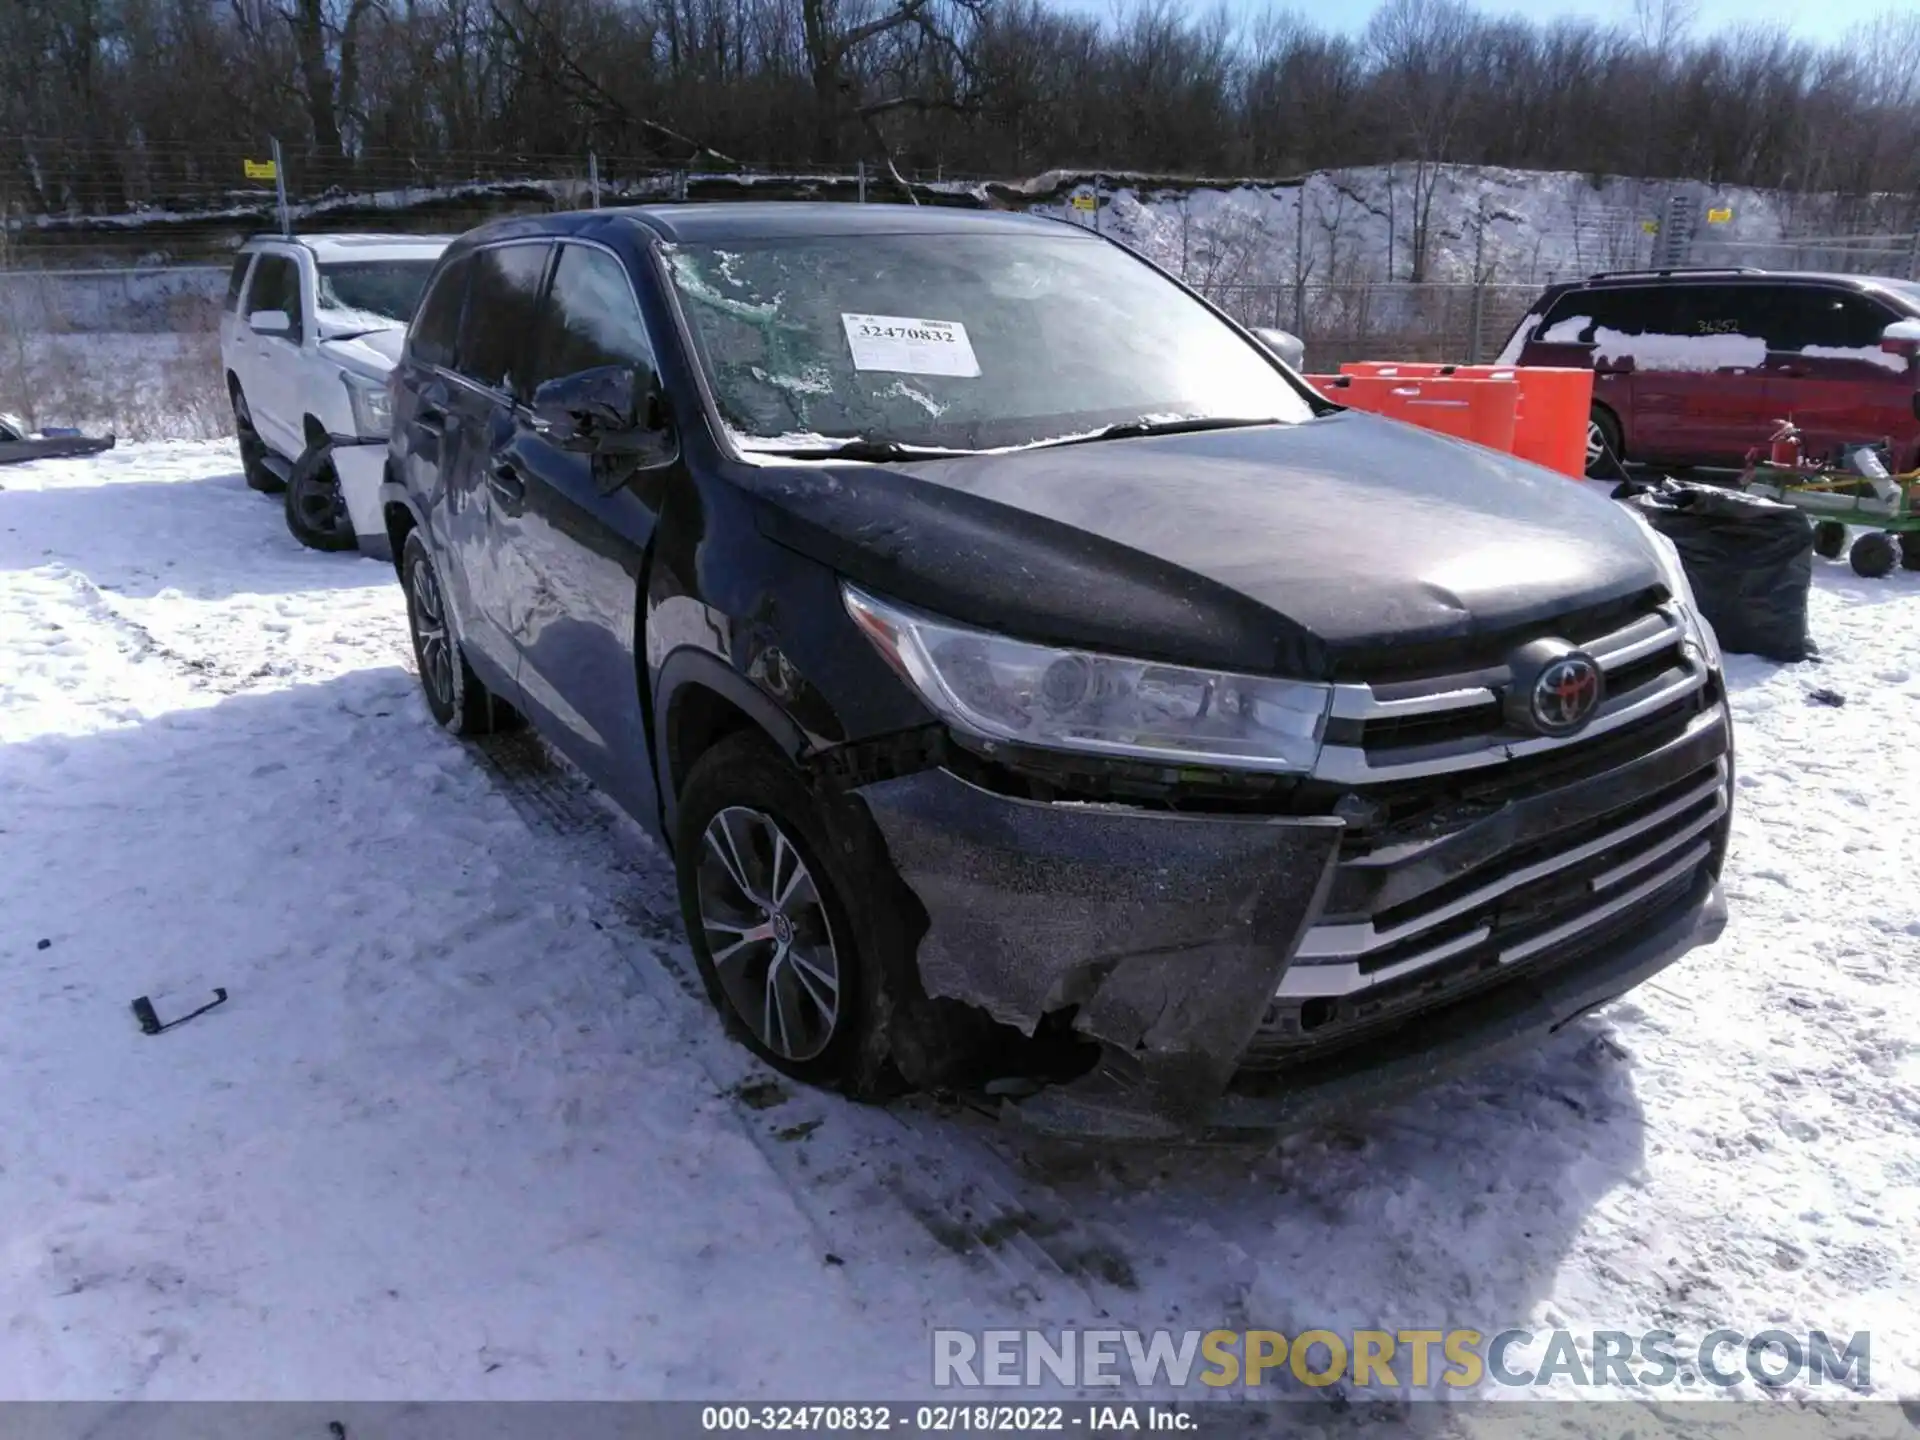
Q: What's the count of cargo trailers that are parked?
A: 0